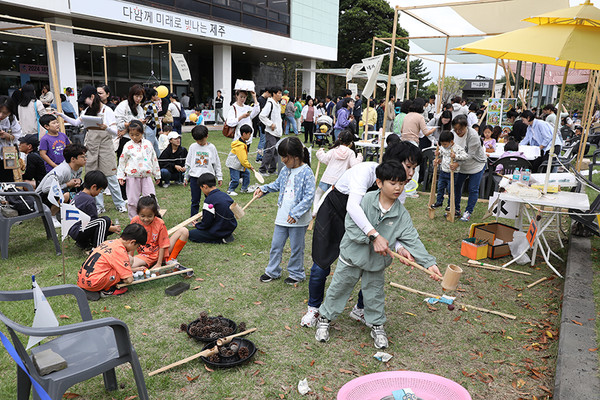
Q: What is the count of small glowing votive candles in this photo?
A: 0